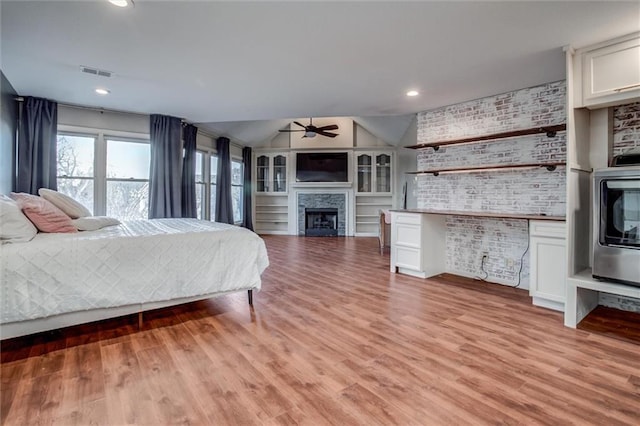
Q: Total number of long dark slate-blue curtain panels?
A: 5